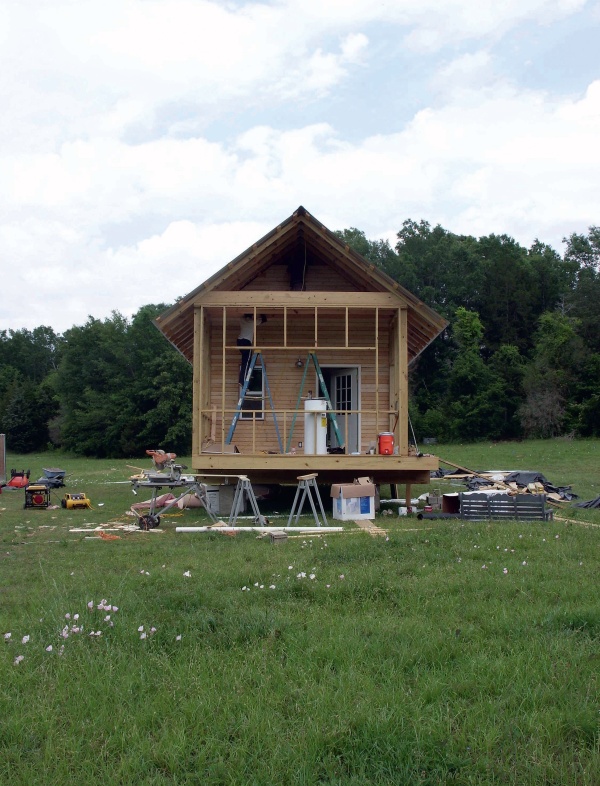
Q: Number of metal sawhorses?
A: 2